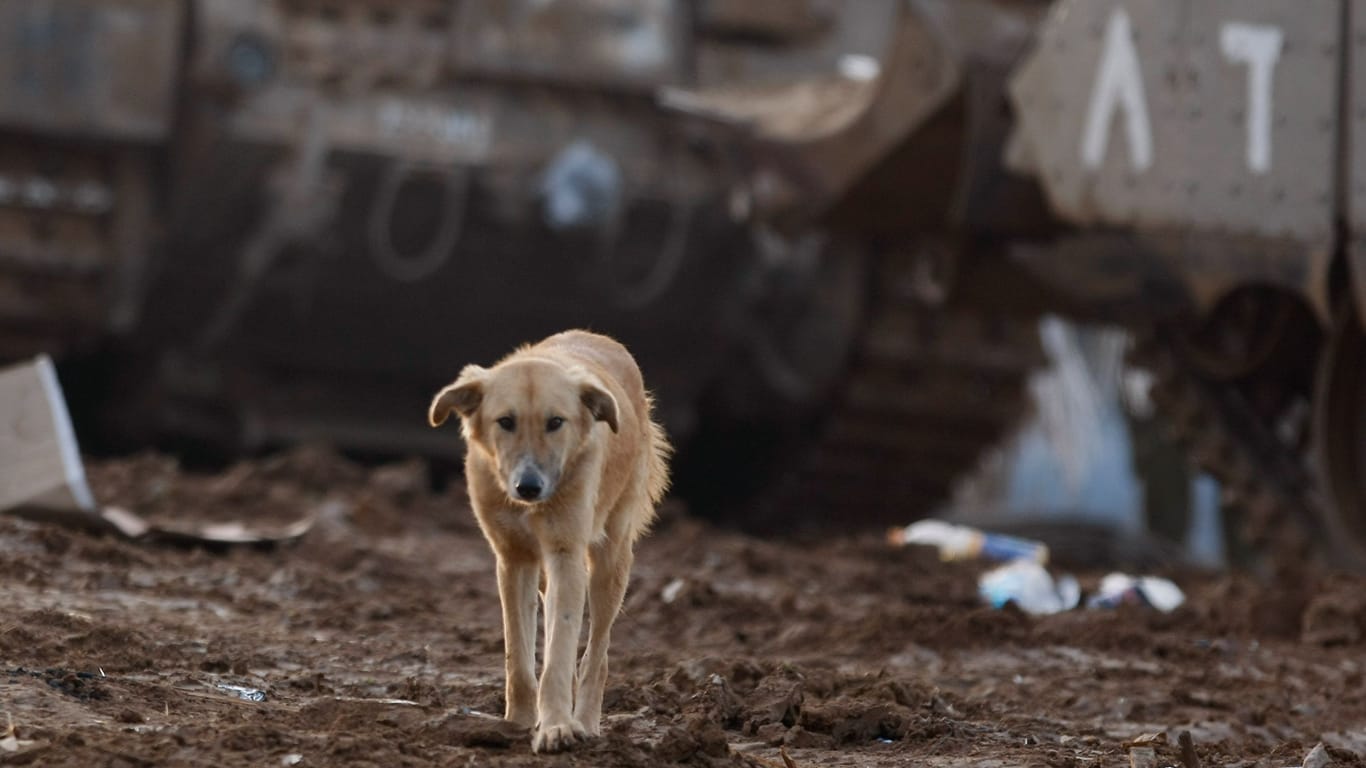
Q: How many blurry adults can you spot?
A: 0